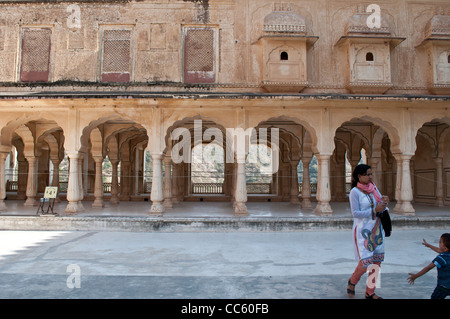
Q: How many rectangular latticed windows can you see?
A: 3